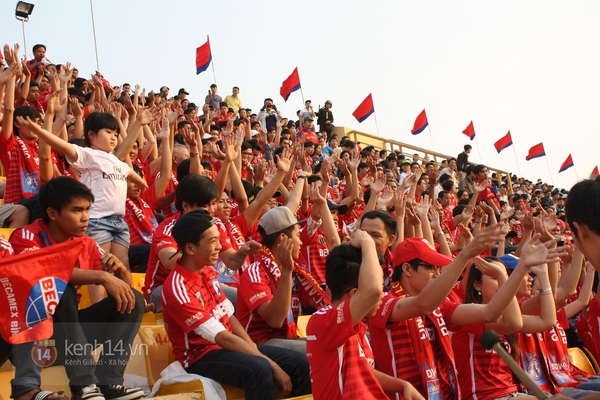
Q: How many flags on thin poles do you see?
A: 9